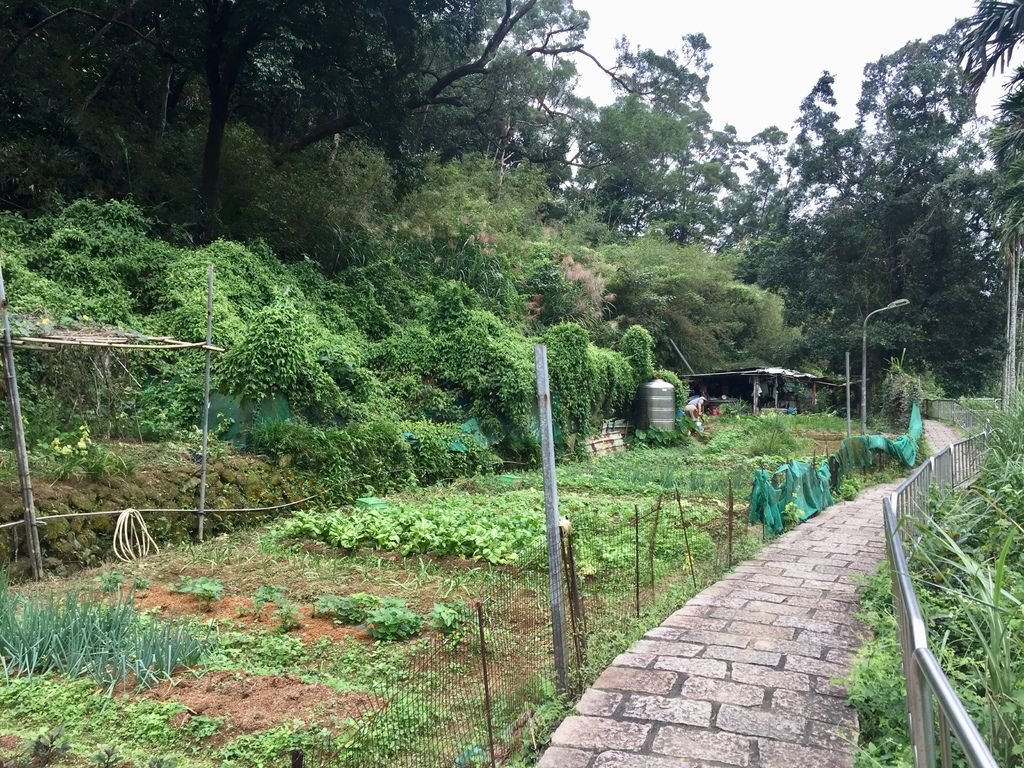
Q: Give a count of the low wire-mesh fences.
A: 1